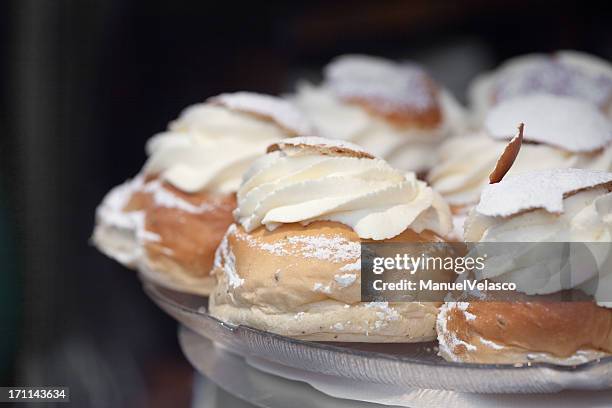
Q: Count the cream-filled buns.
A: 6